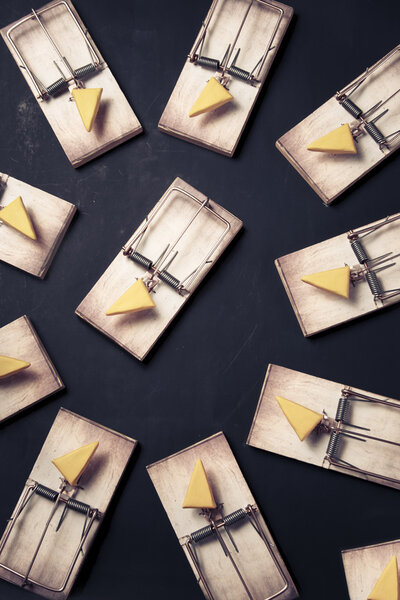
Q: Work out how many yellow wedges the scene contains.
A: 11